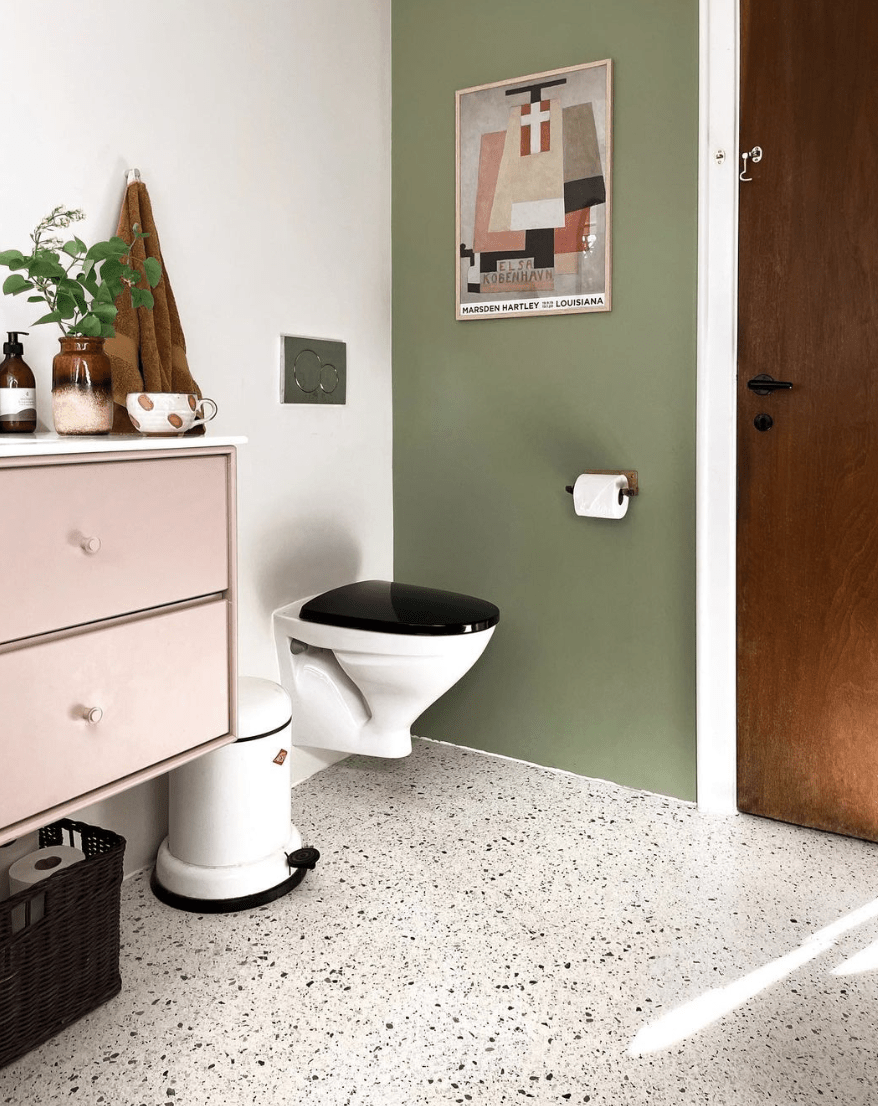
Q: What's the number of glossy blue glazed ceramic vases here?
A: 0